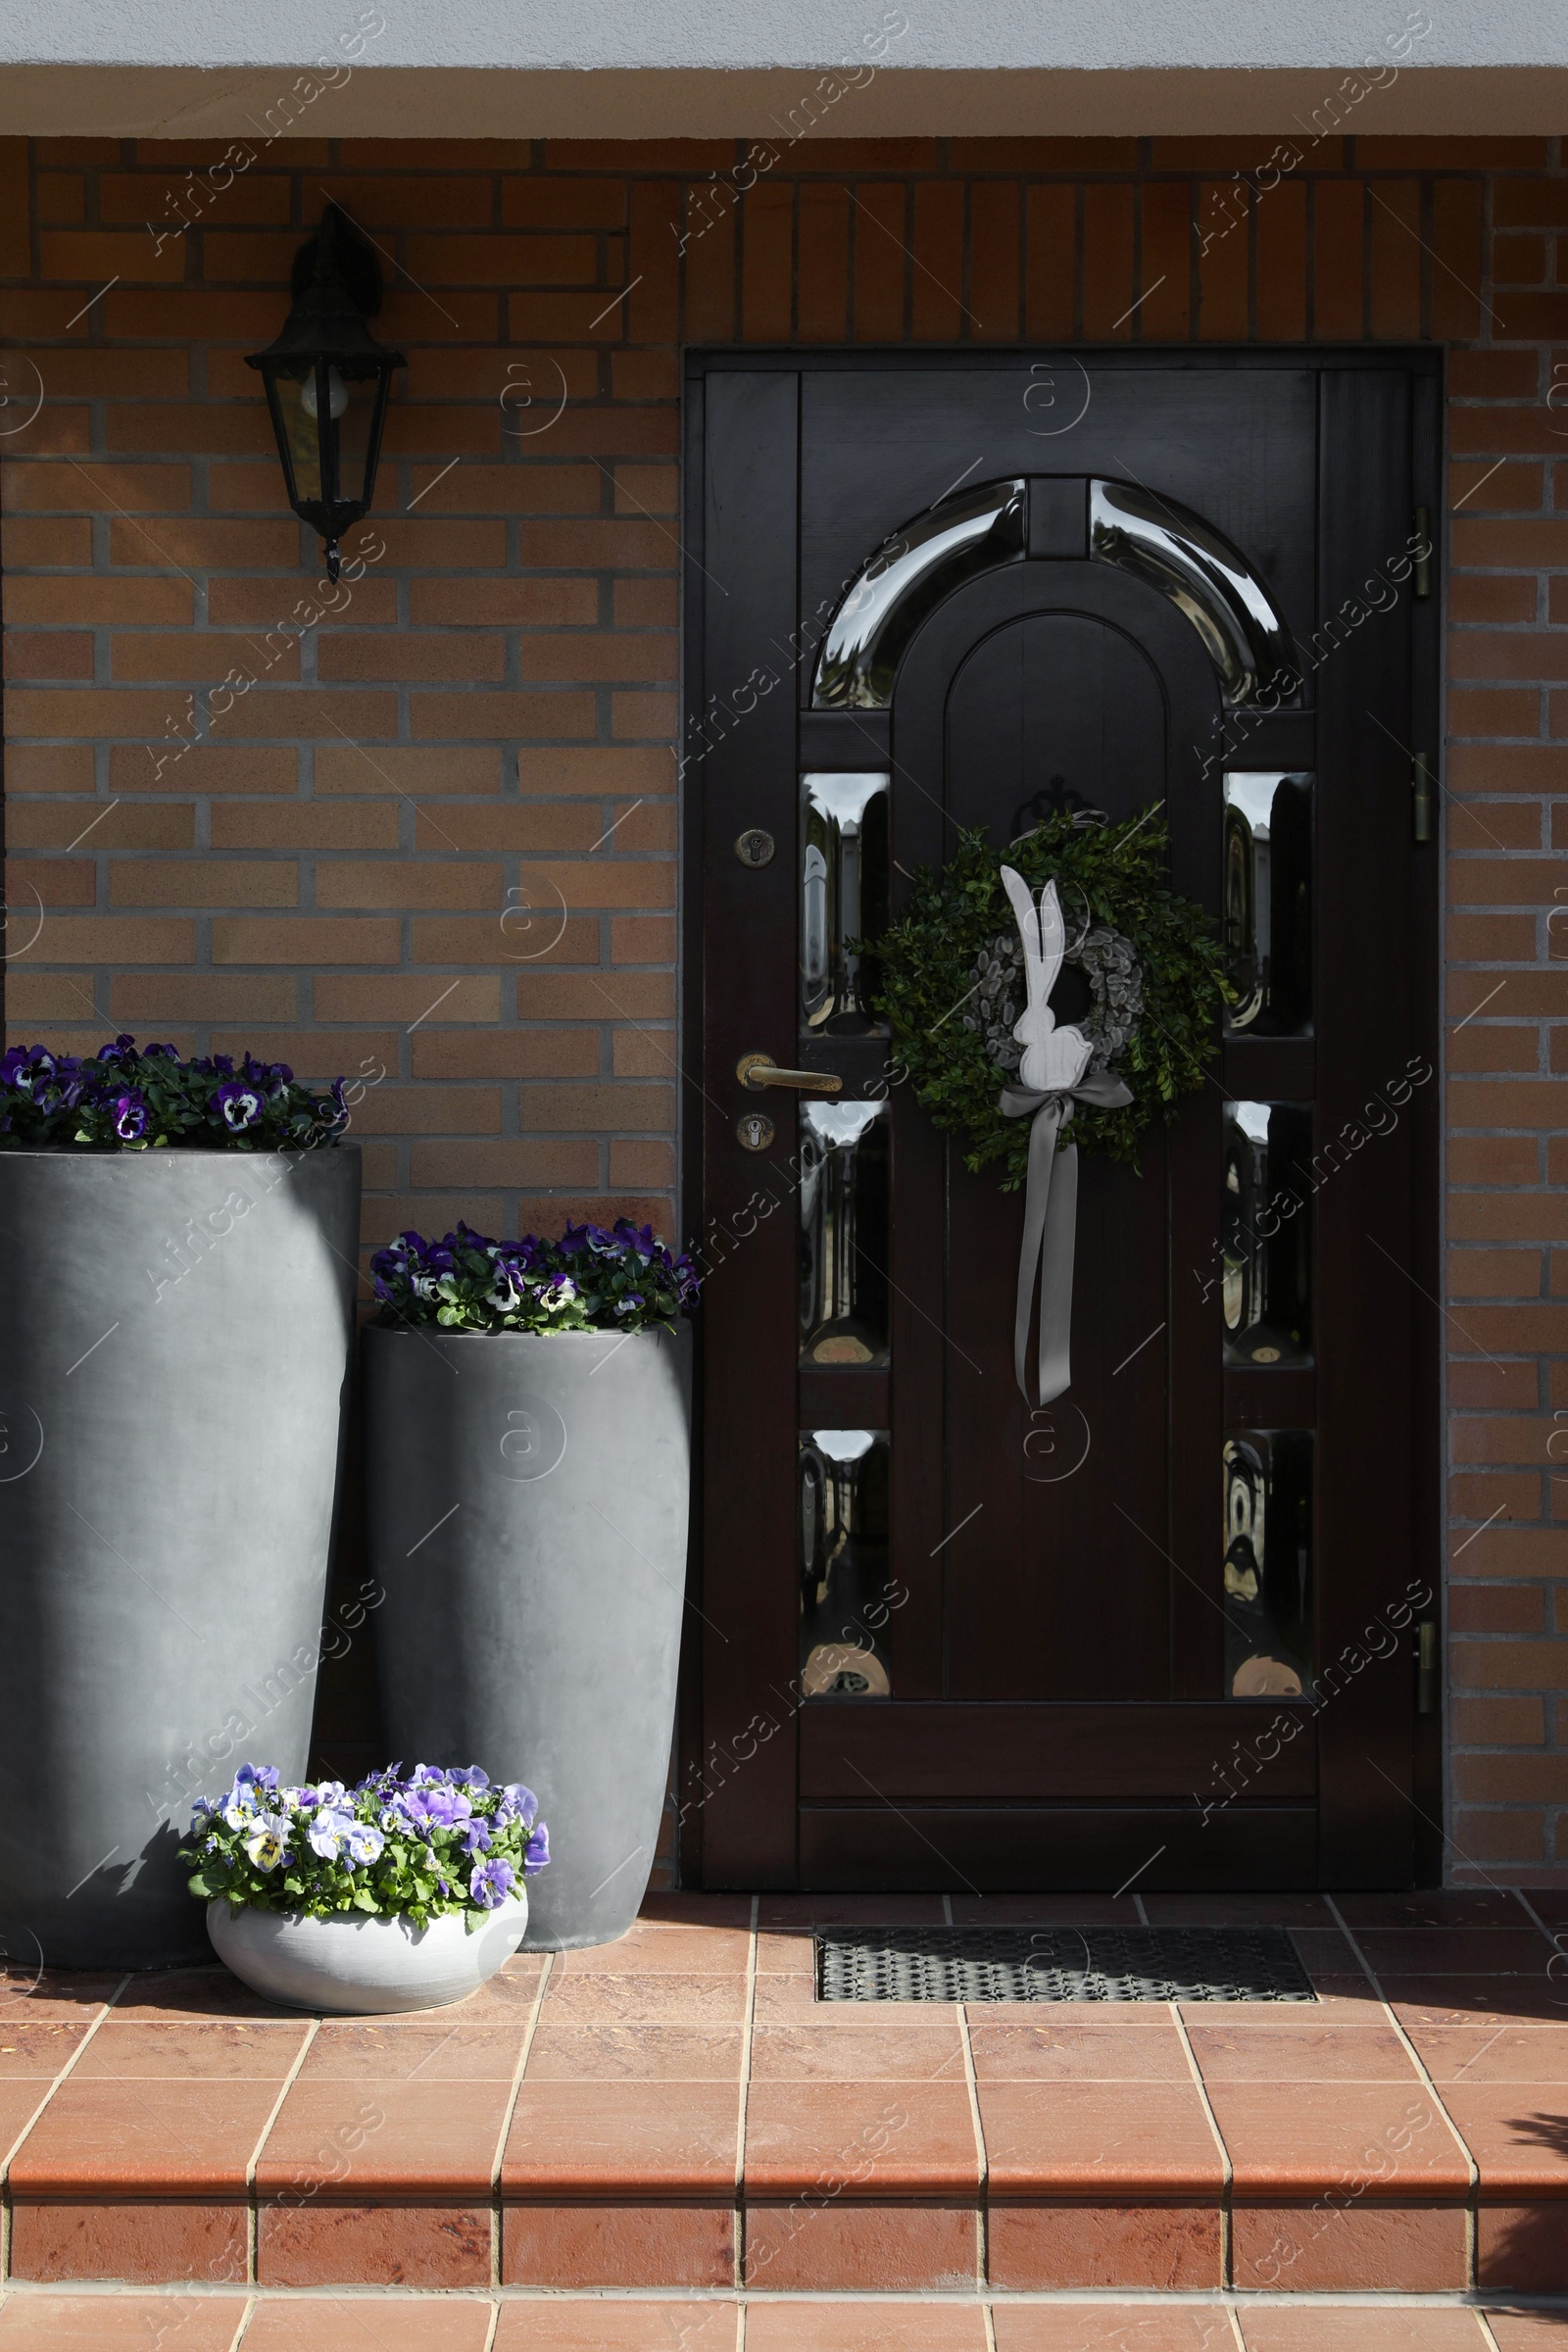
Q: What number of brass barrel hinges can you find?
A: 3